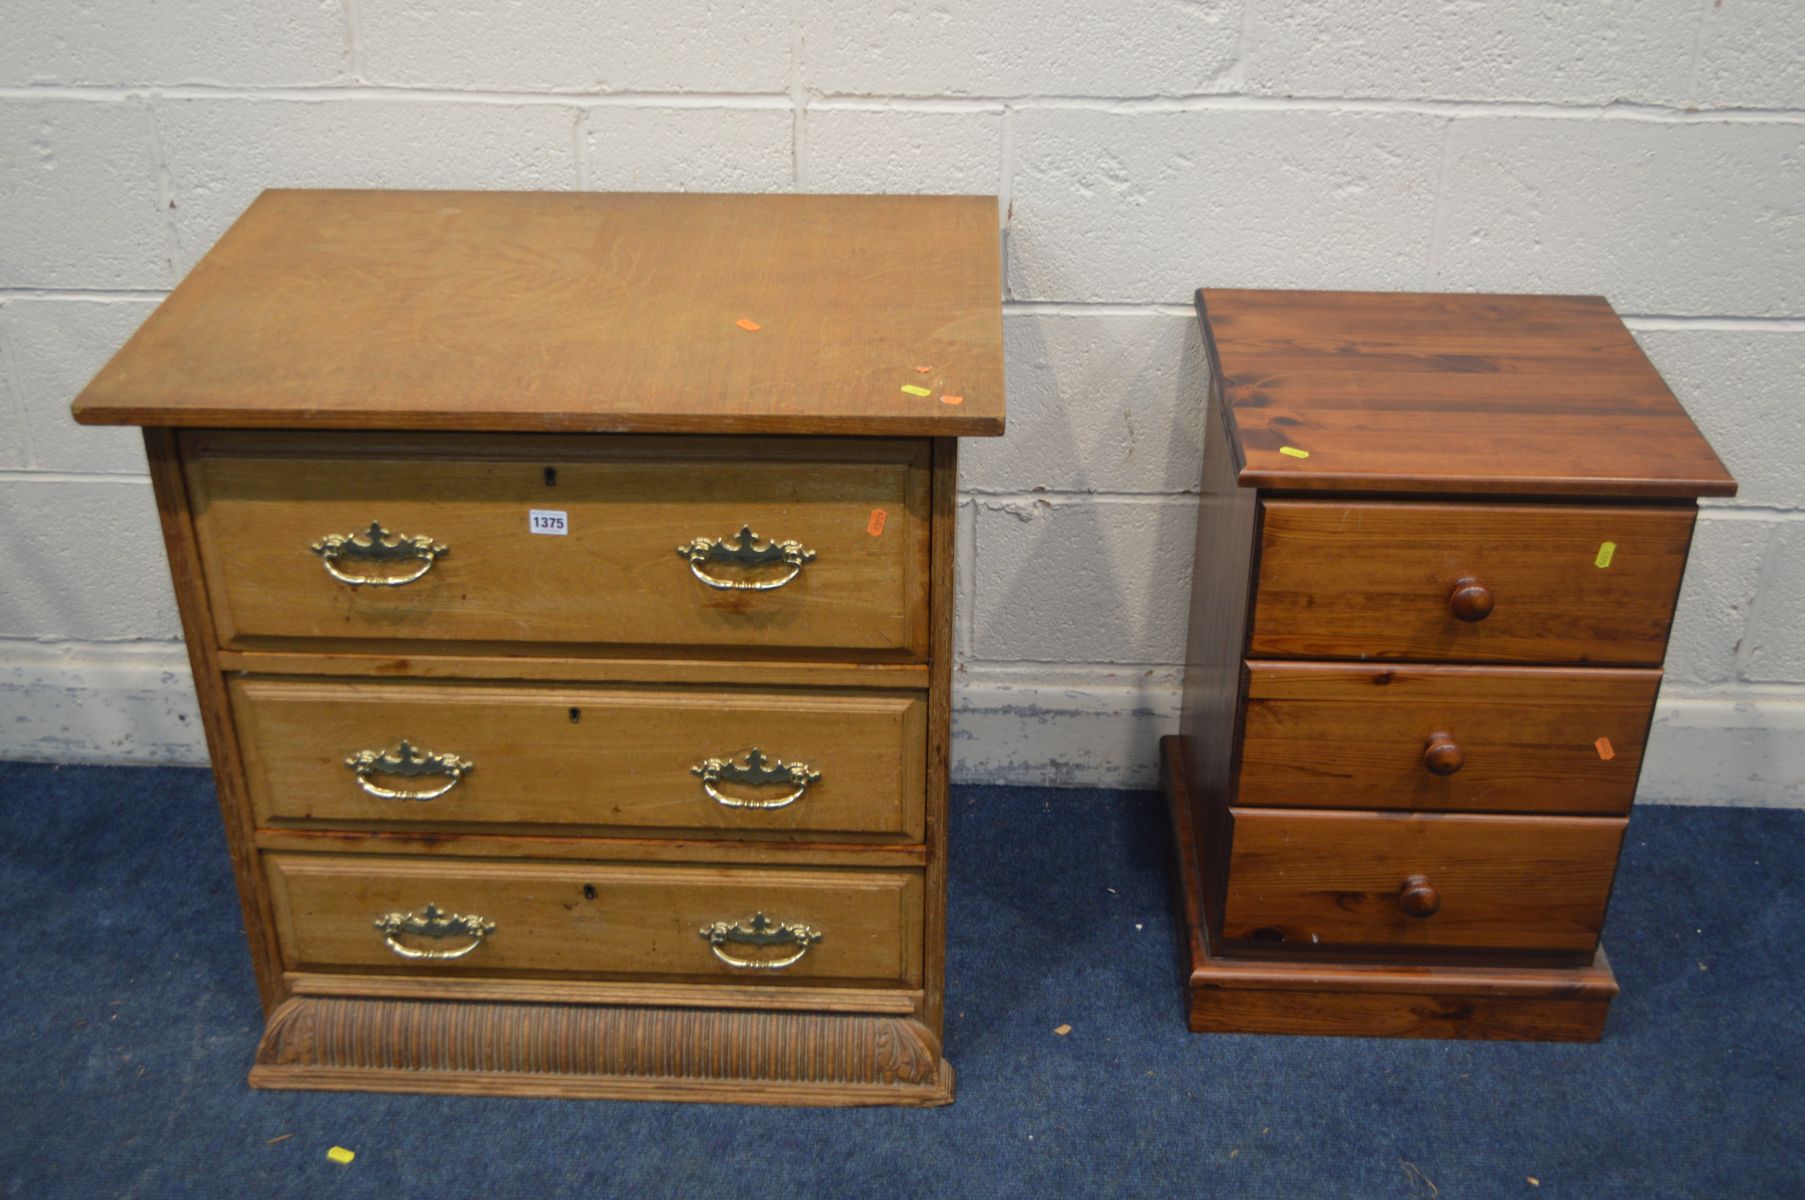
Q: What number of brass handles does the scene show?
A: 6